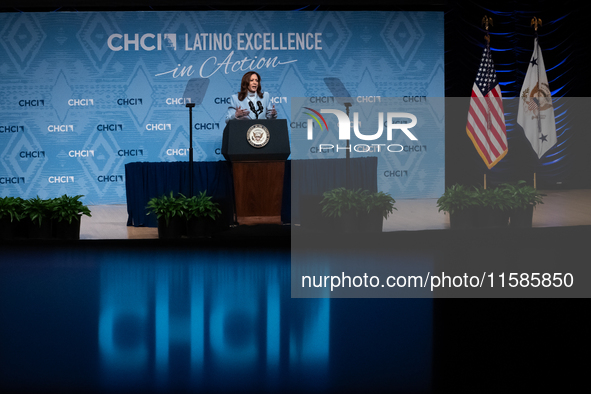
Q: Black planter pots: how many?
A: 10